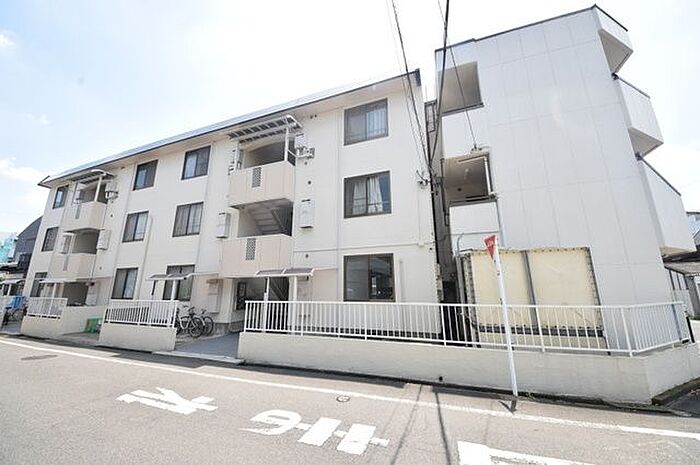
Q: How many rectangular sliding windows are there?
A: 12